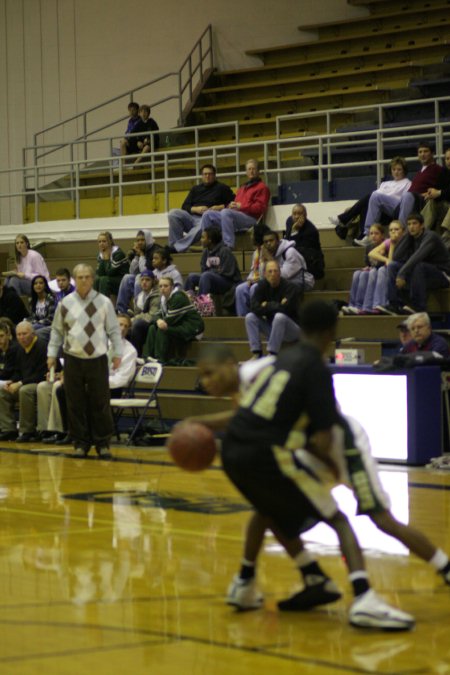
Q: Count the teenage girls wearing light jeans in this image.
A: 2